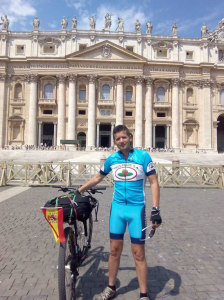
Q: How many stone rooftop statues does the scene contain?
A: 11